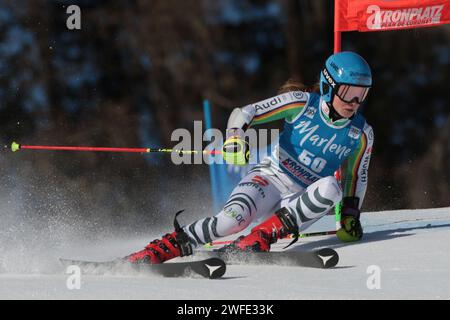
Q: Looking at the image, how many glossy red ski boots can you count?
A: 2